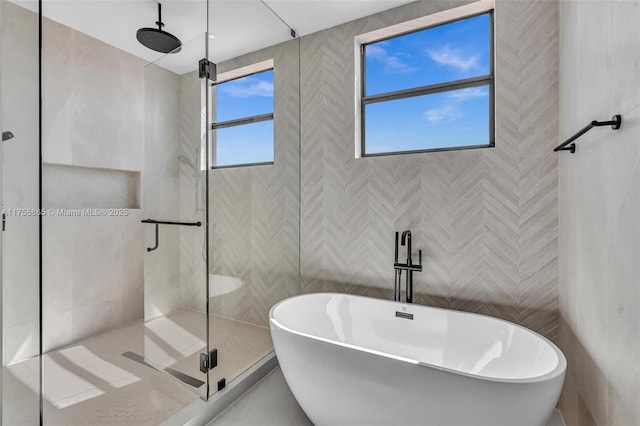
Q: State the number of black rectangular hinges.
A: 2